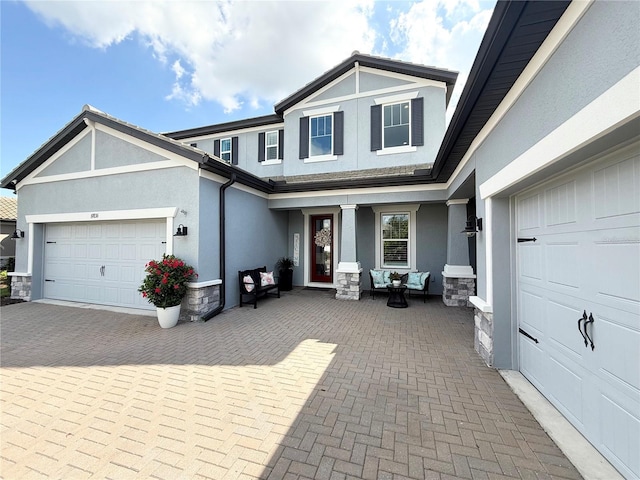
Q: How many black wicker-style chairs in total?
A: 2